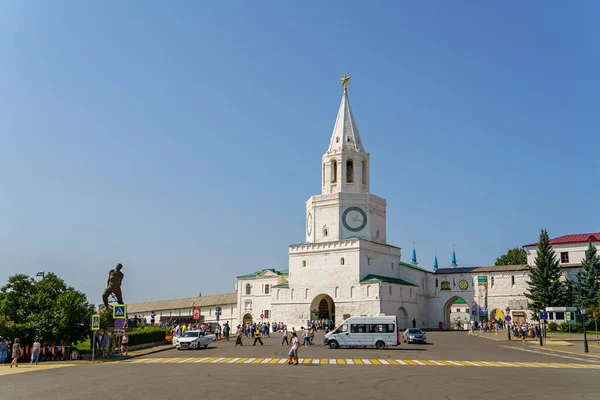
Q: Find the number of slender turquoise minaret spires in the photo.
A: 3